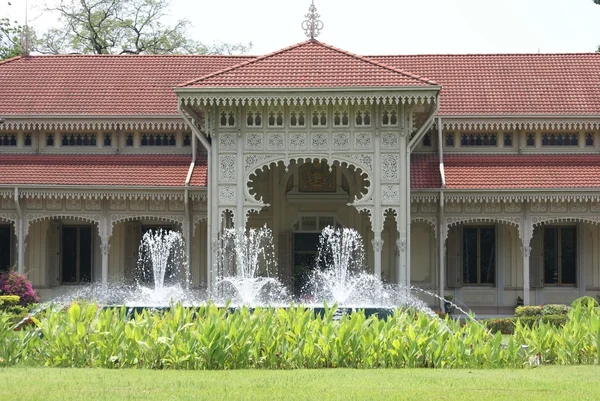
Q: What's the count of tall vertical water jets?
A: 3